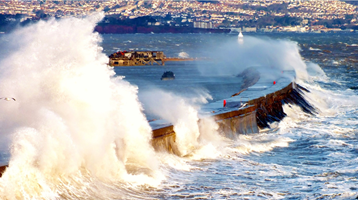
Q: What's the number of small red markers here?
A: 2